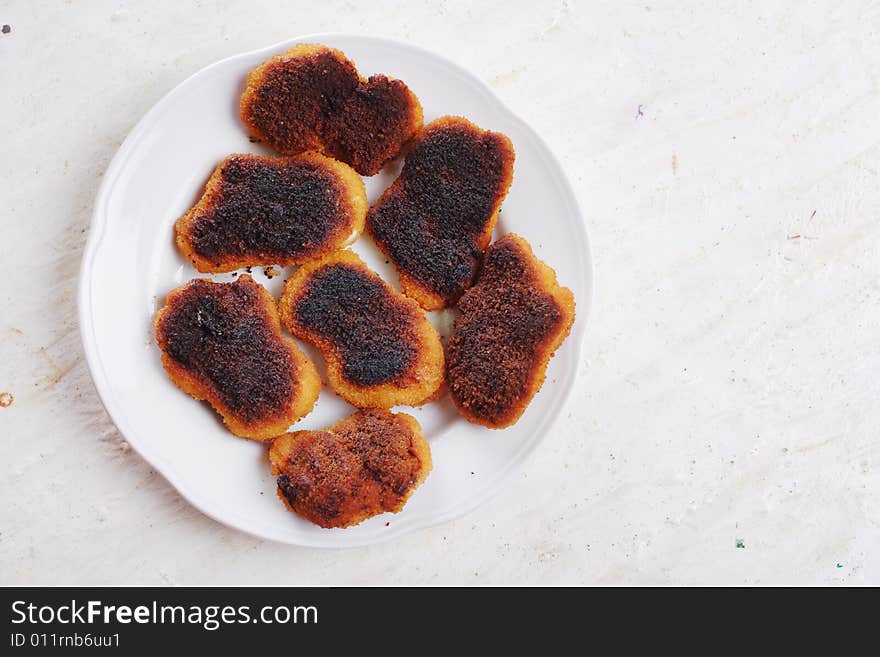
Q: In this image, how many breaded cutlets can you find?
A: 7